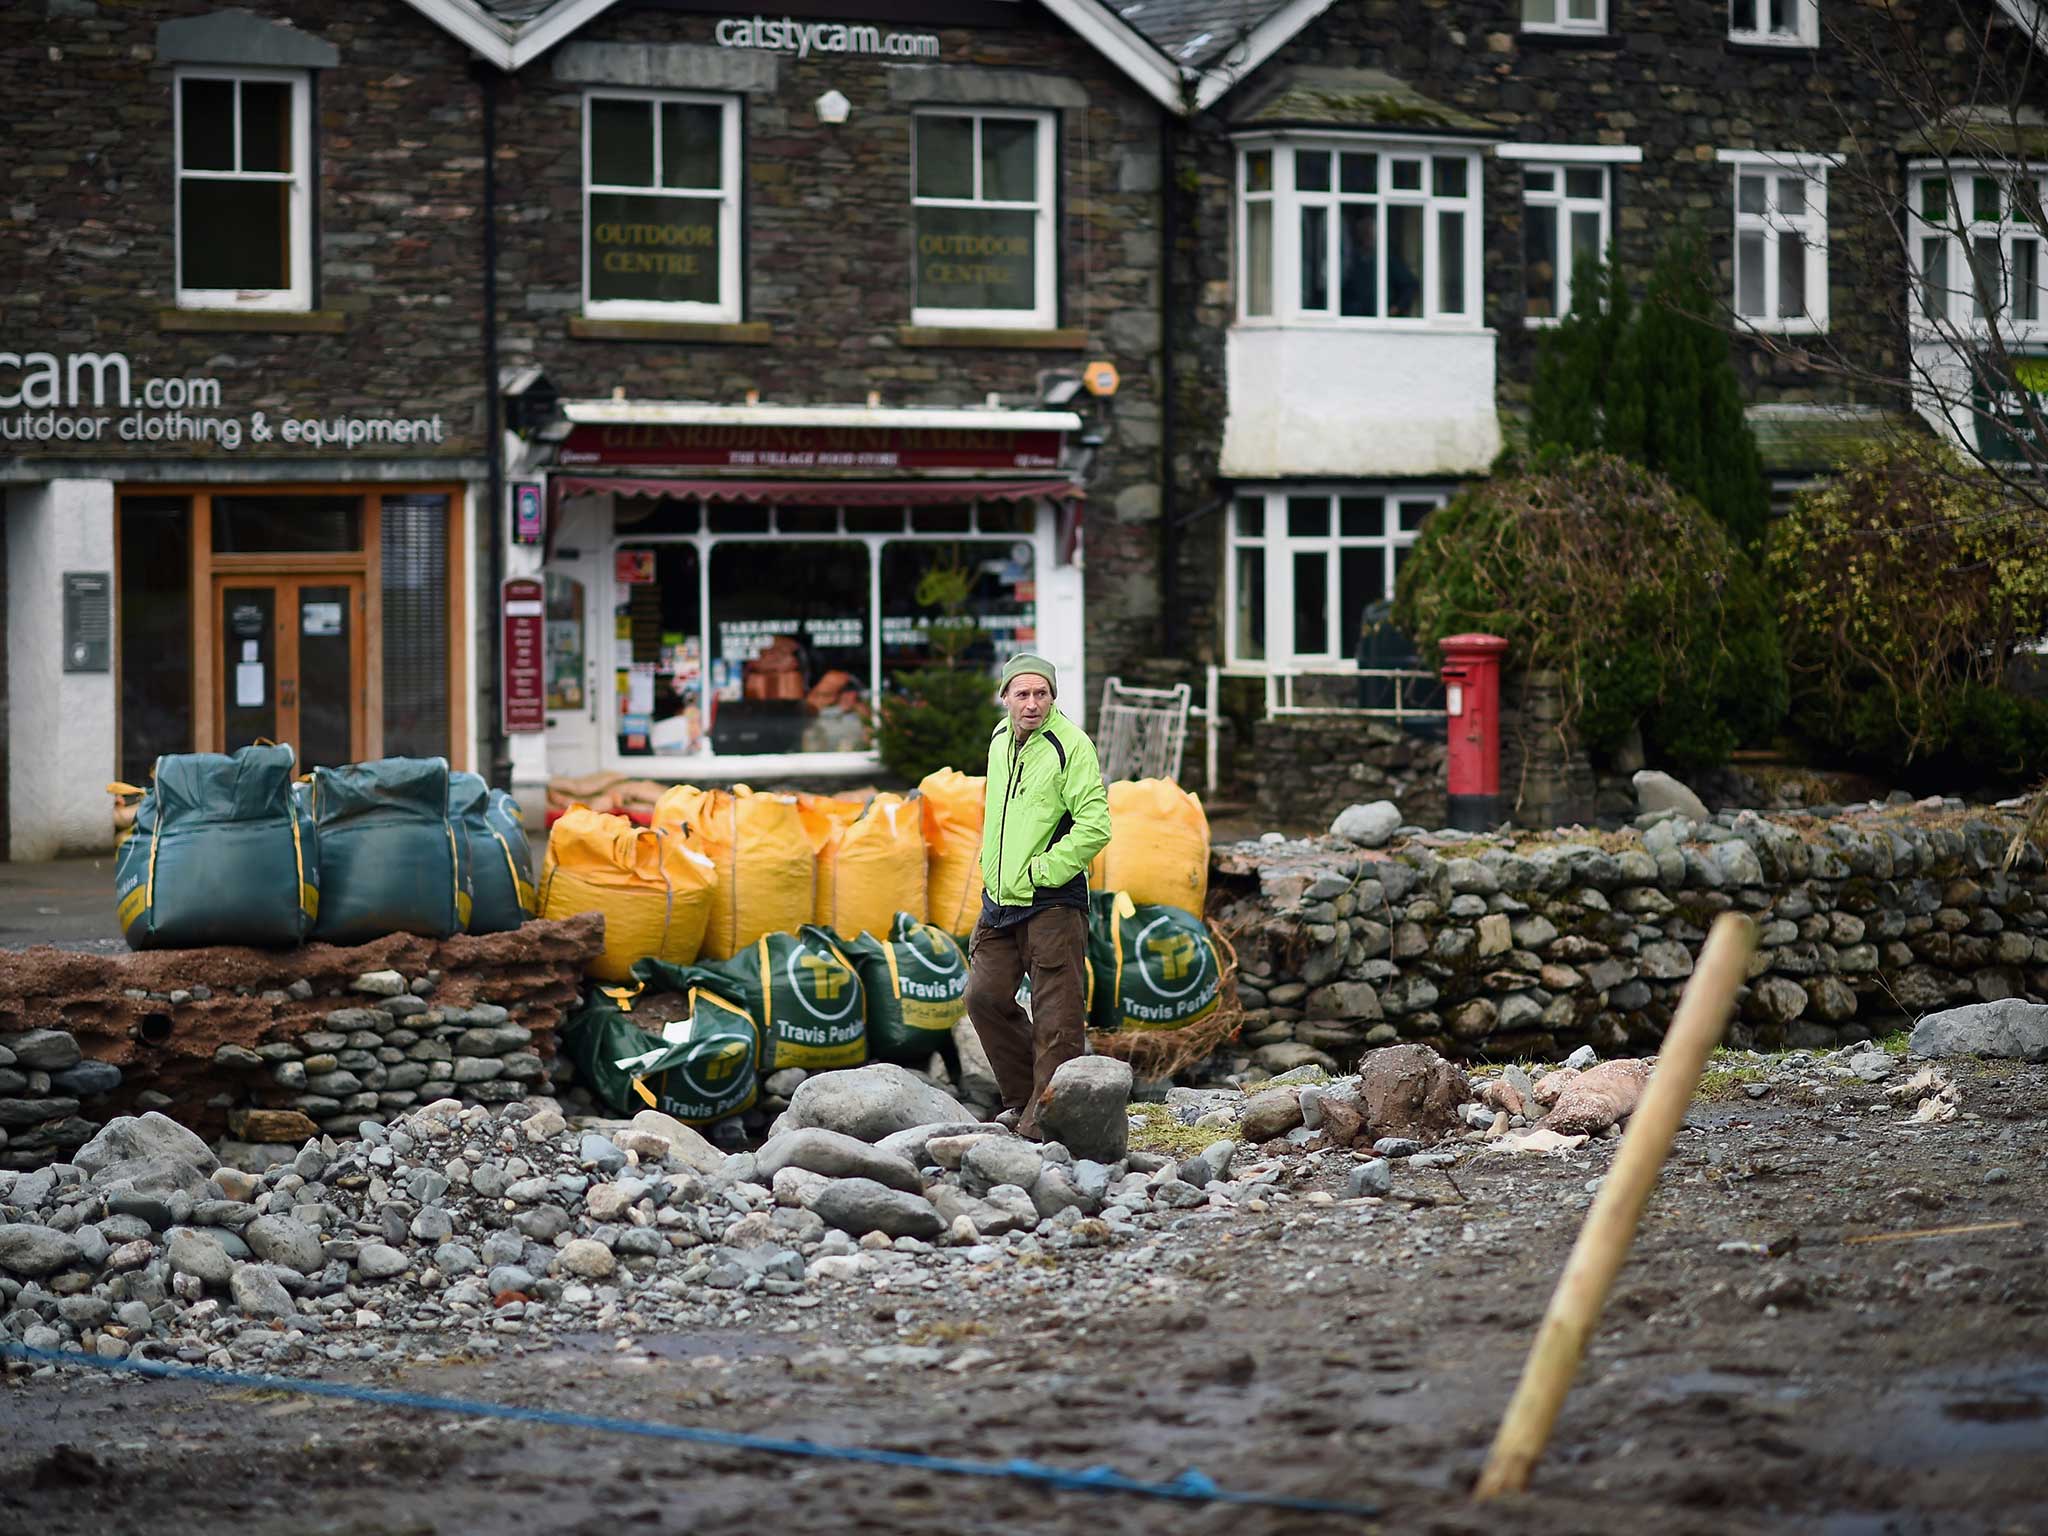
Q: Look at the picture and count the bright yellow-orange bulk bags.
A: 5